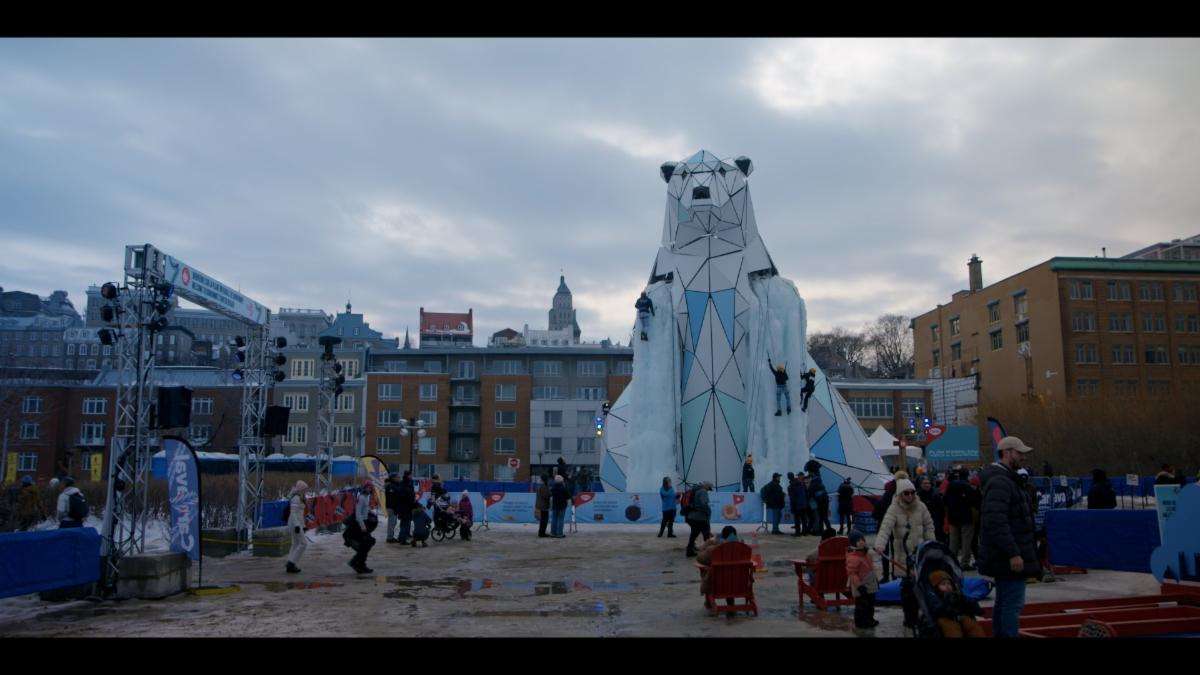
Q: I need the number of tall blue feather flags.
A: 1